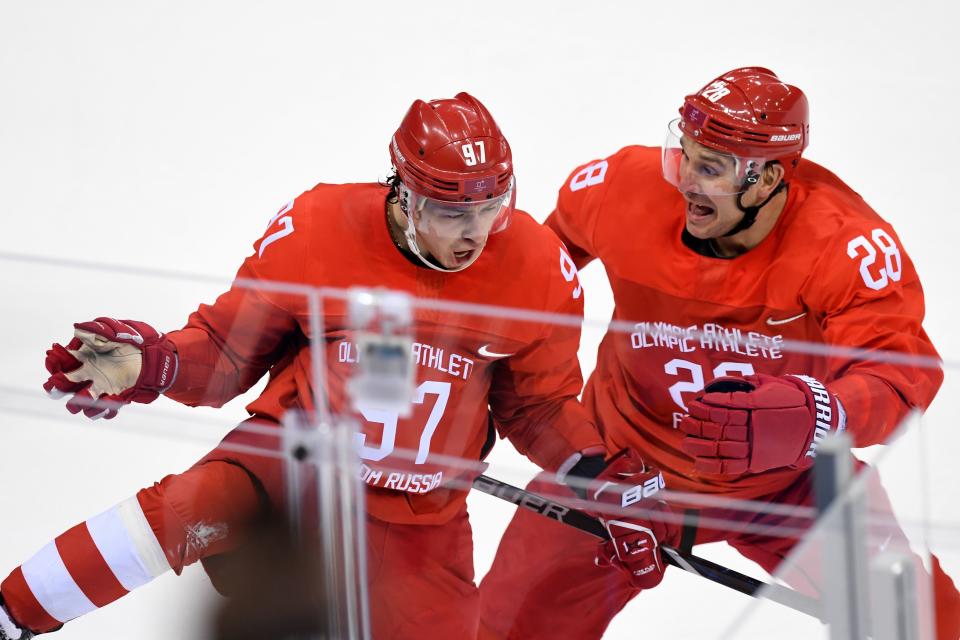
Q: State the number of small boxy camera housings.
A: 1